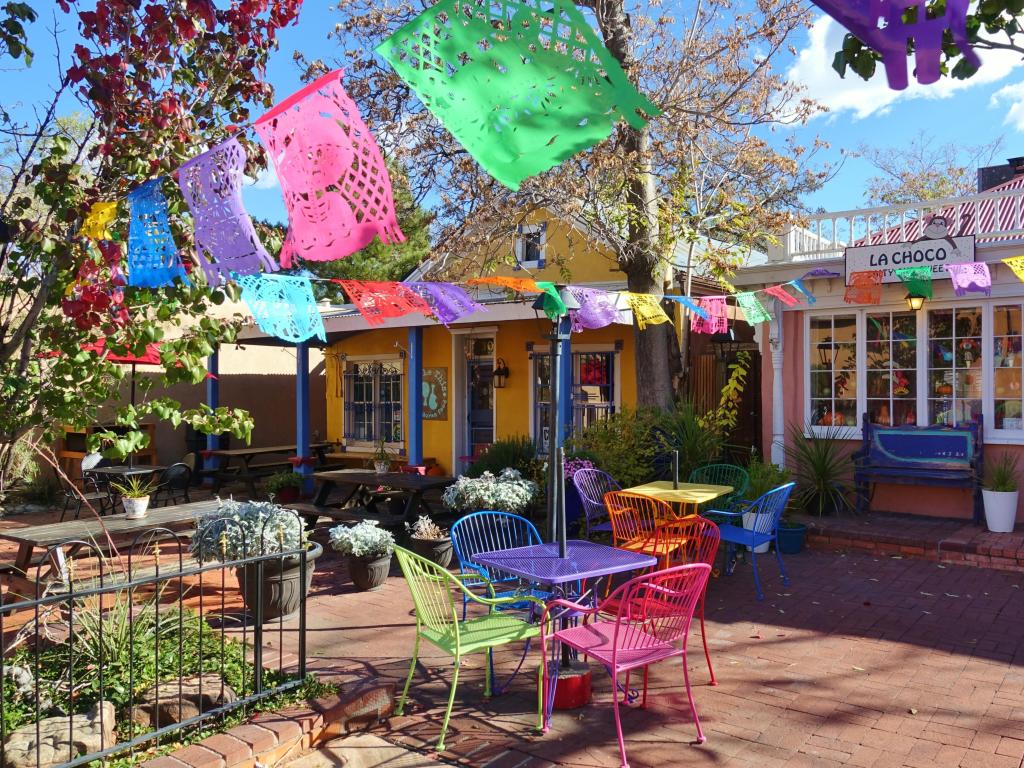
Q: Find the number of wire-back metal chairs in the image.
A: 8